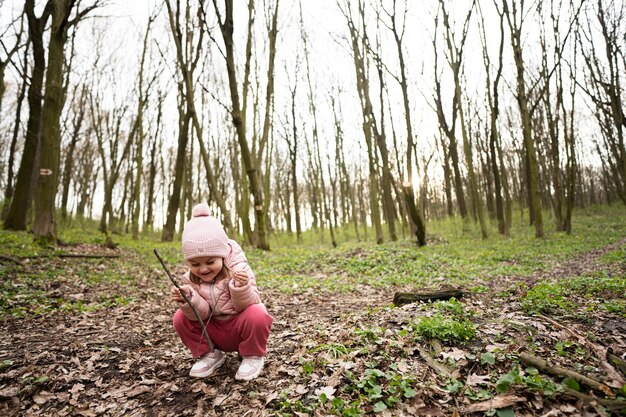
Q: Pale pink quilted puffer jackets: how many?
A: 1